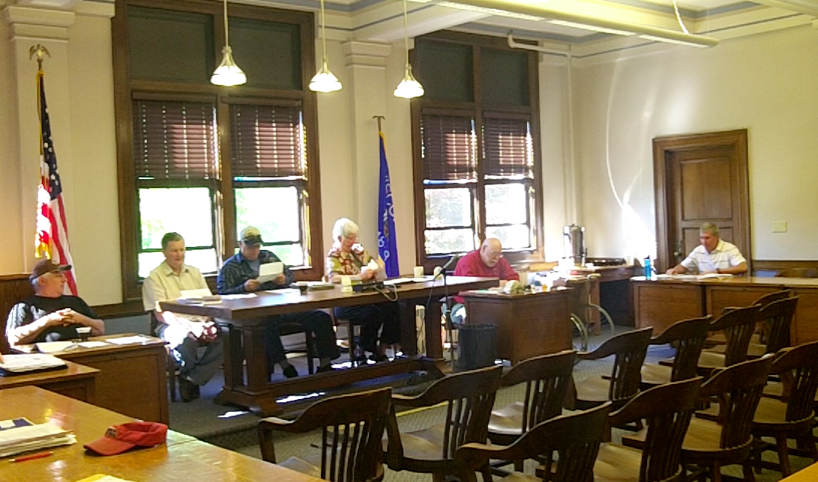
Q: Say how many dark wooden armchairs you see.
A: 12